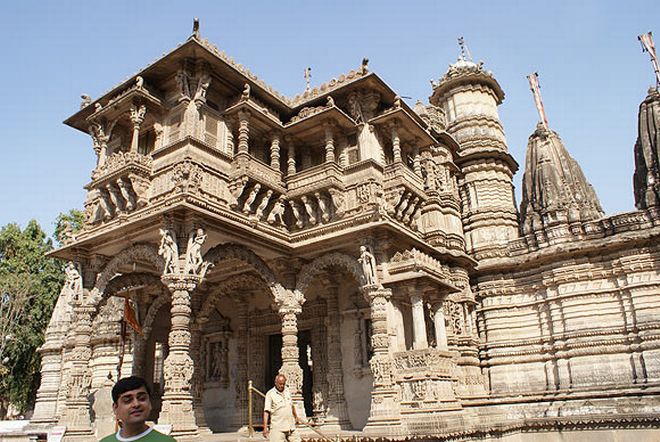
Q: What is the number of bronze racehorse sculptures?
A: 0